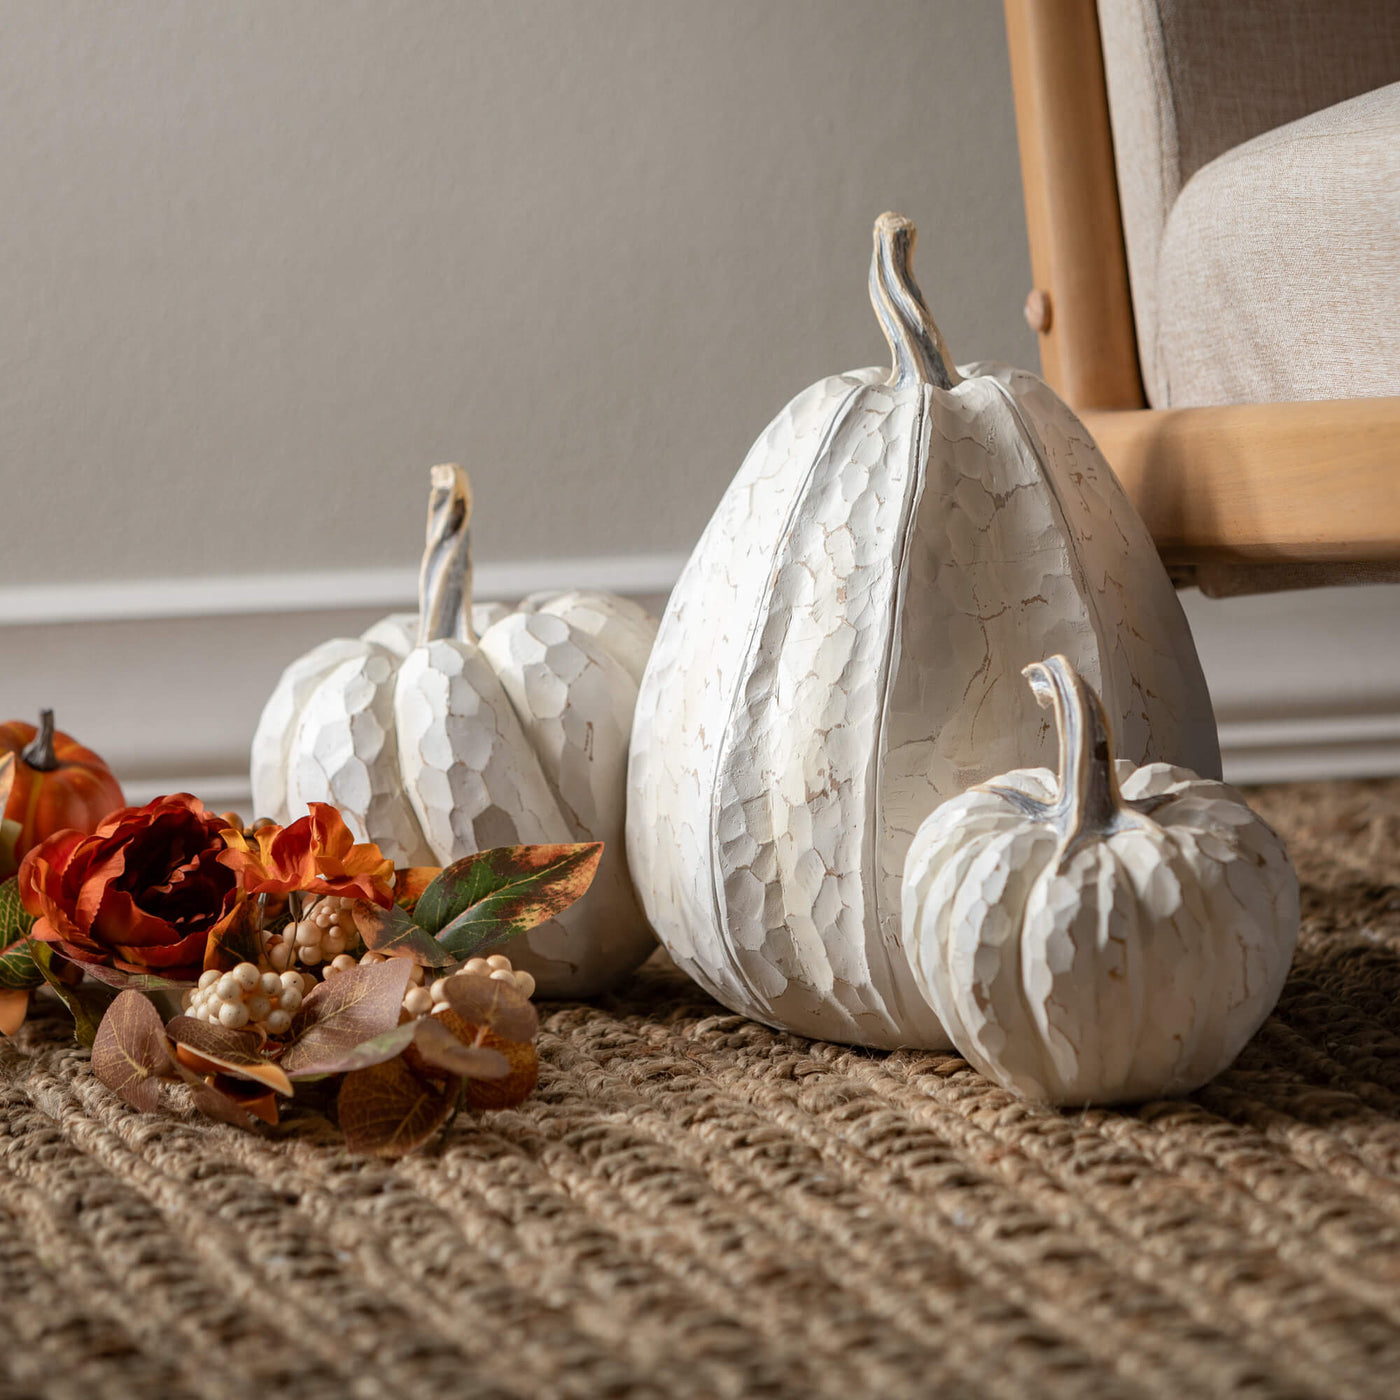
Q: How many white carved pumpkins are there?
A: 3